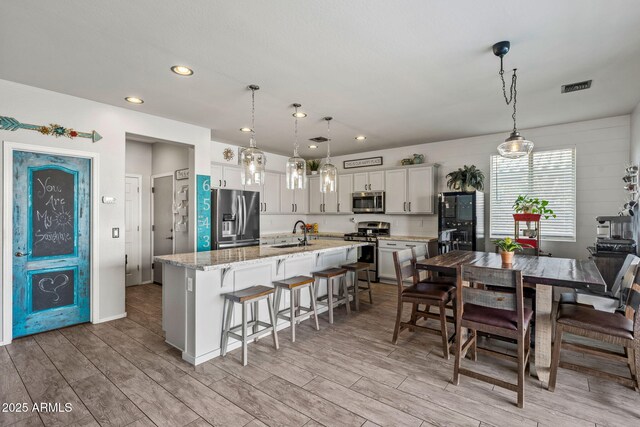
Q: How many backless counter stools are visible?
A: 4